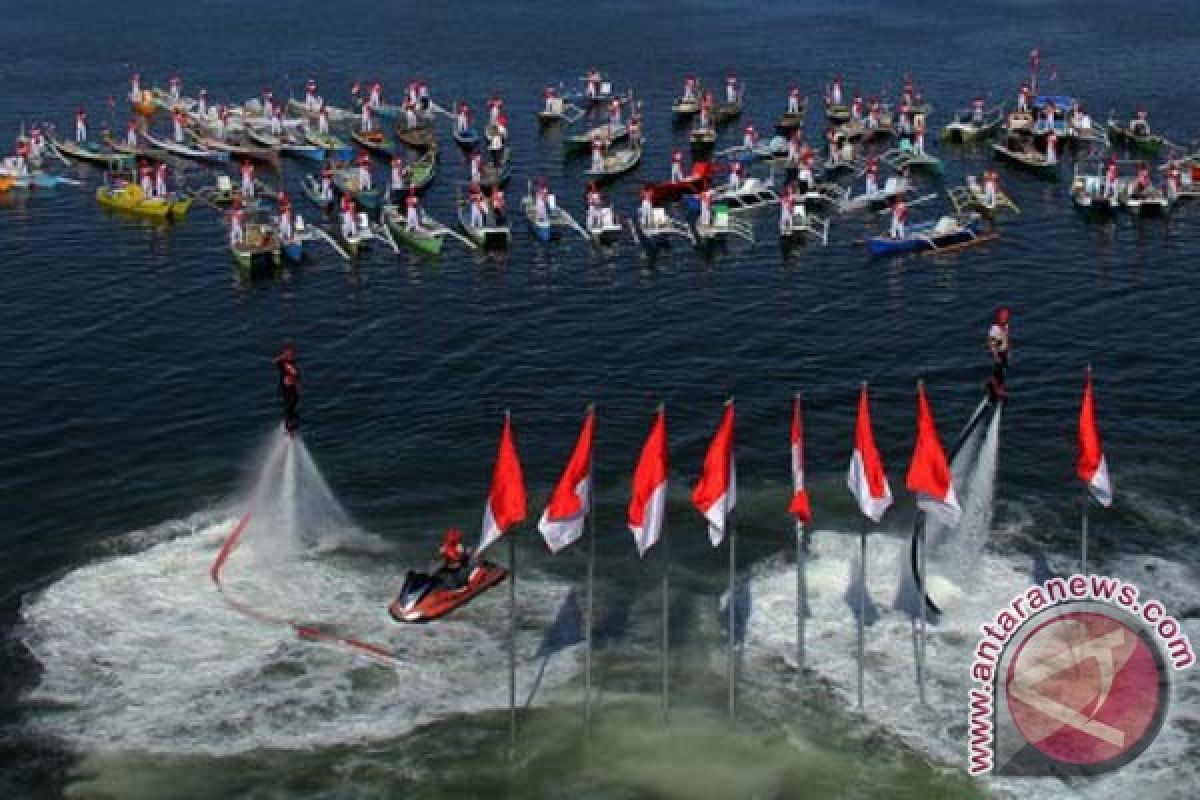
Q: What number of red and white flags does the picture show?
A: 8